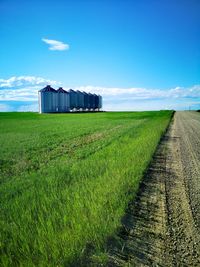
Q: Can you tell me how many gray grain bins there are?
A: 8